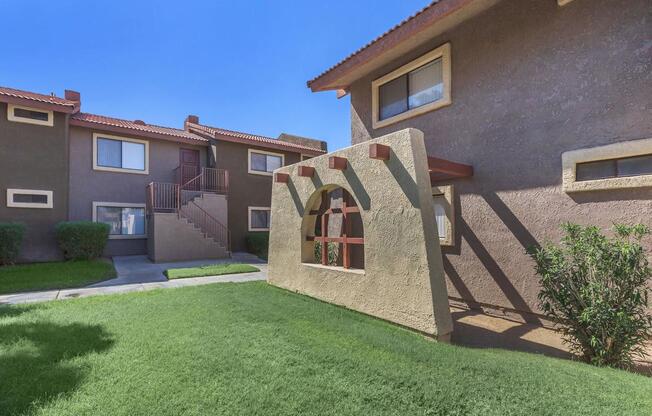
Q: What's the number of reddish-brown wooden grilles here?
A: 1